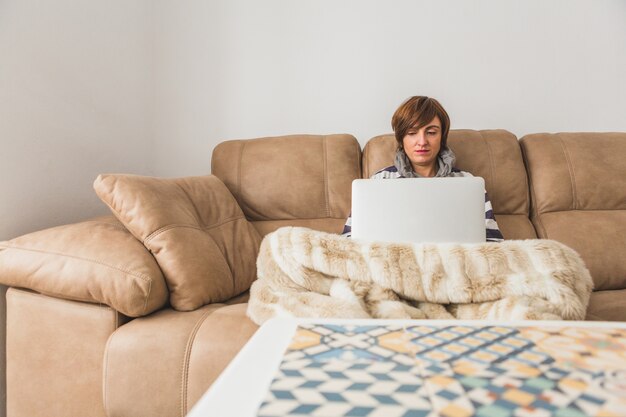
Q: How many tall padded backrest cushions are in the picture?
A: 3